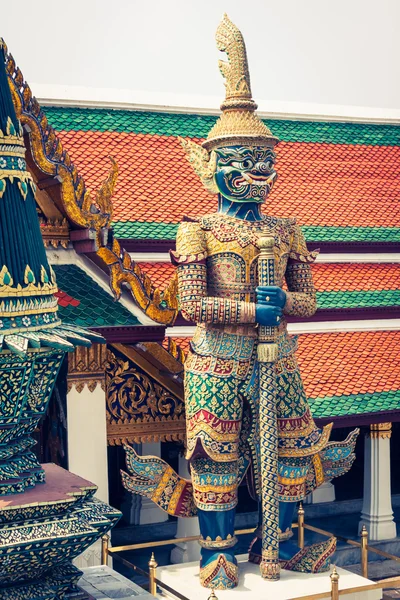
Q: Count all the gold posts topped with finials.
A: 6